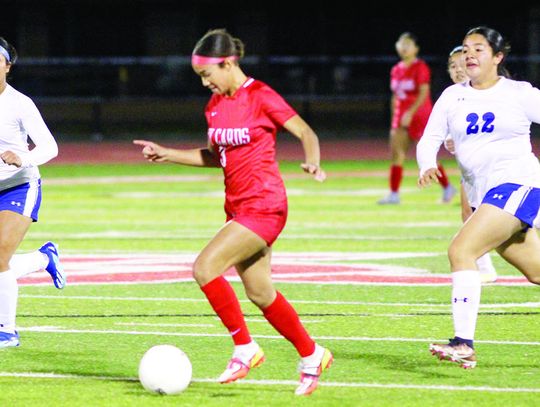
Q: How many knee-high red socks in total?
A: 4